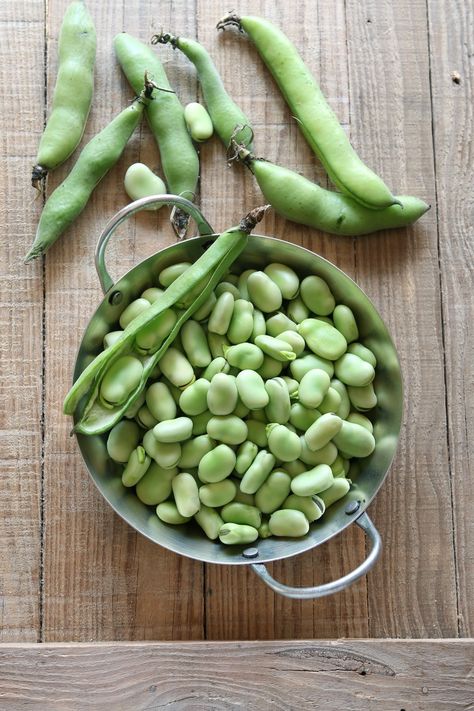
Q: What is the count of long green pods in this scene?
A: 7